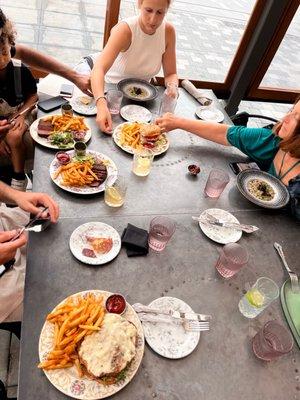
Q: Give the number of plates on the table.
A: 13